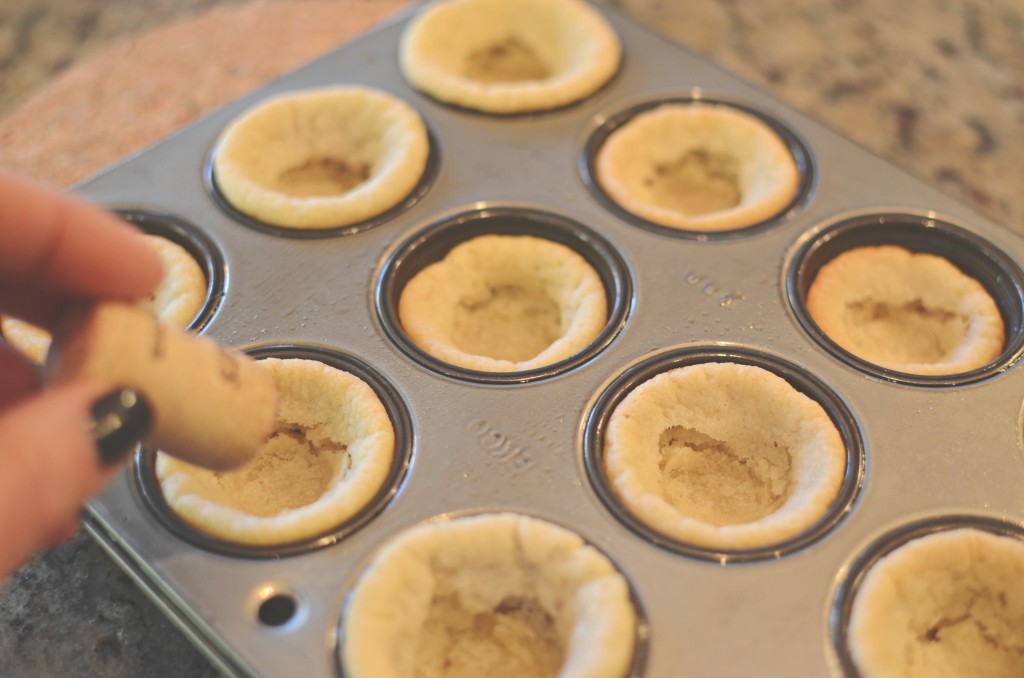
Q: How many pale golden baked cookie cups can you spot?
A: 10